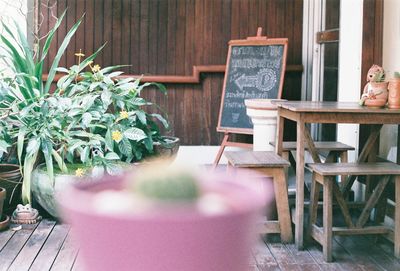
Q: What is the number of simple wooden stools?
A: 3